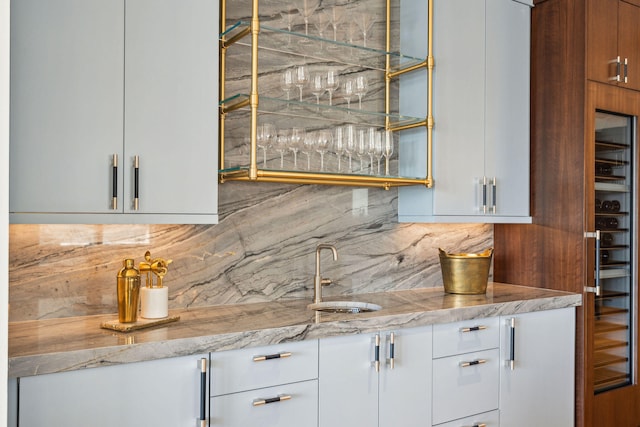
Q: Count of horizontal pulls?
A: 5